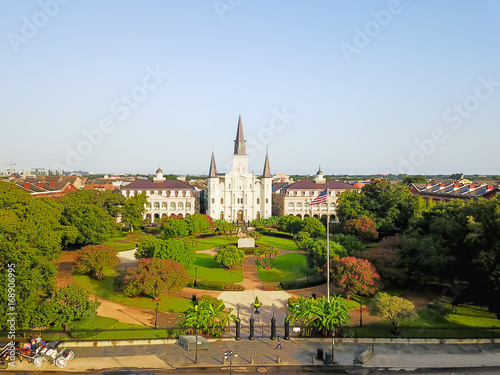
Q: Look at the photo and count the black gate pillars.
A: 4